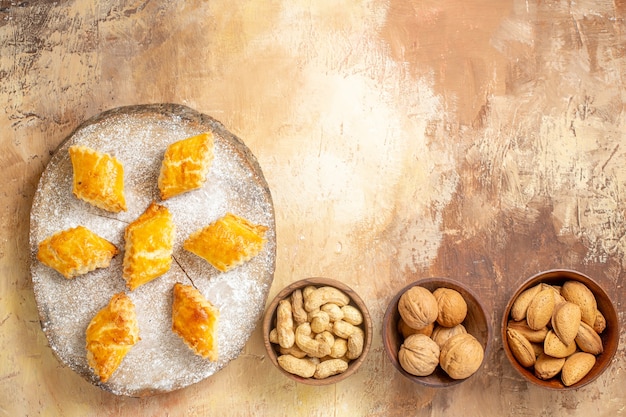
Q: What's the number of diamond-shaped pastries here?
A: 7